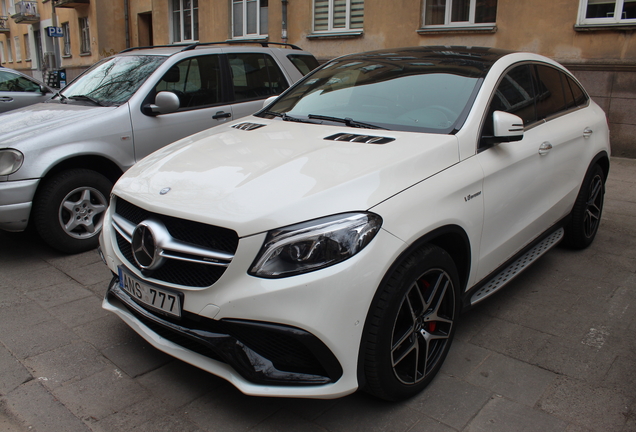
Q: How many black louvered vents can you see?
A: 2